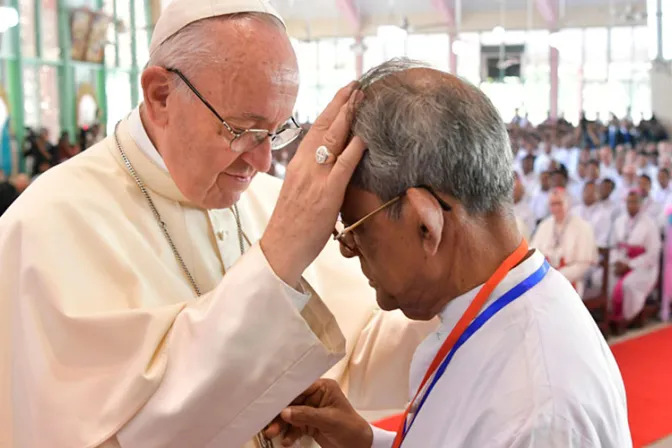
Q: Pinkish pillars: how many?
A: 3